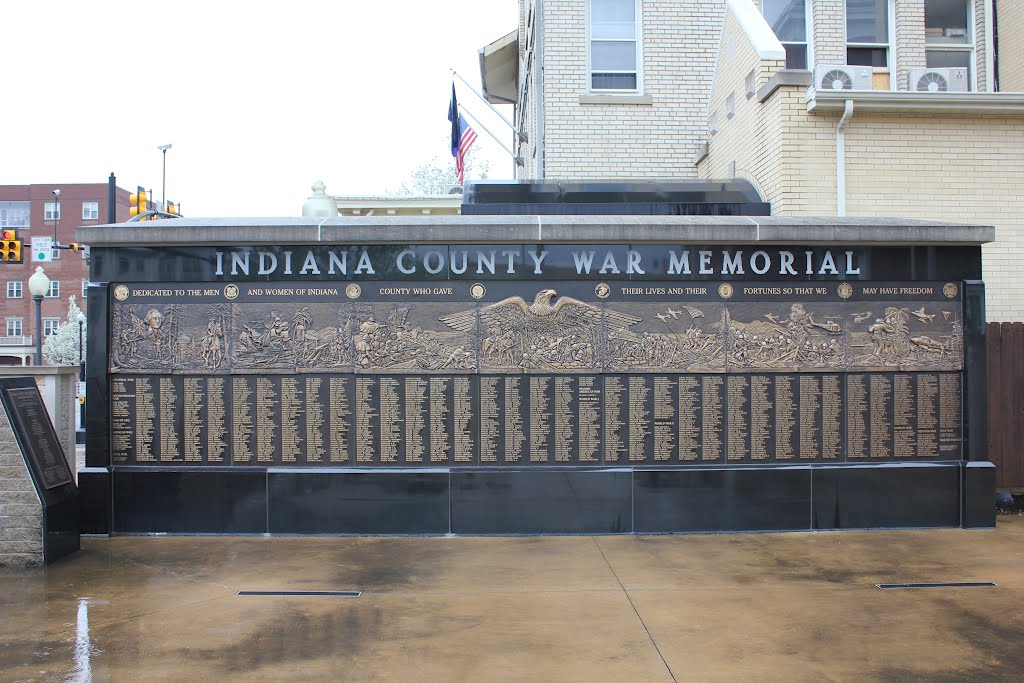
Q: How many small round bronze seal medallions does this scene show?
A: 8